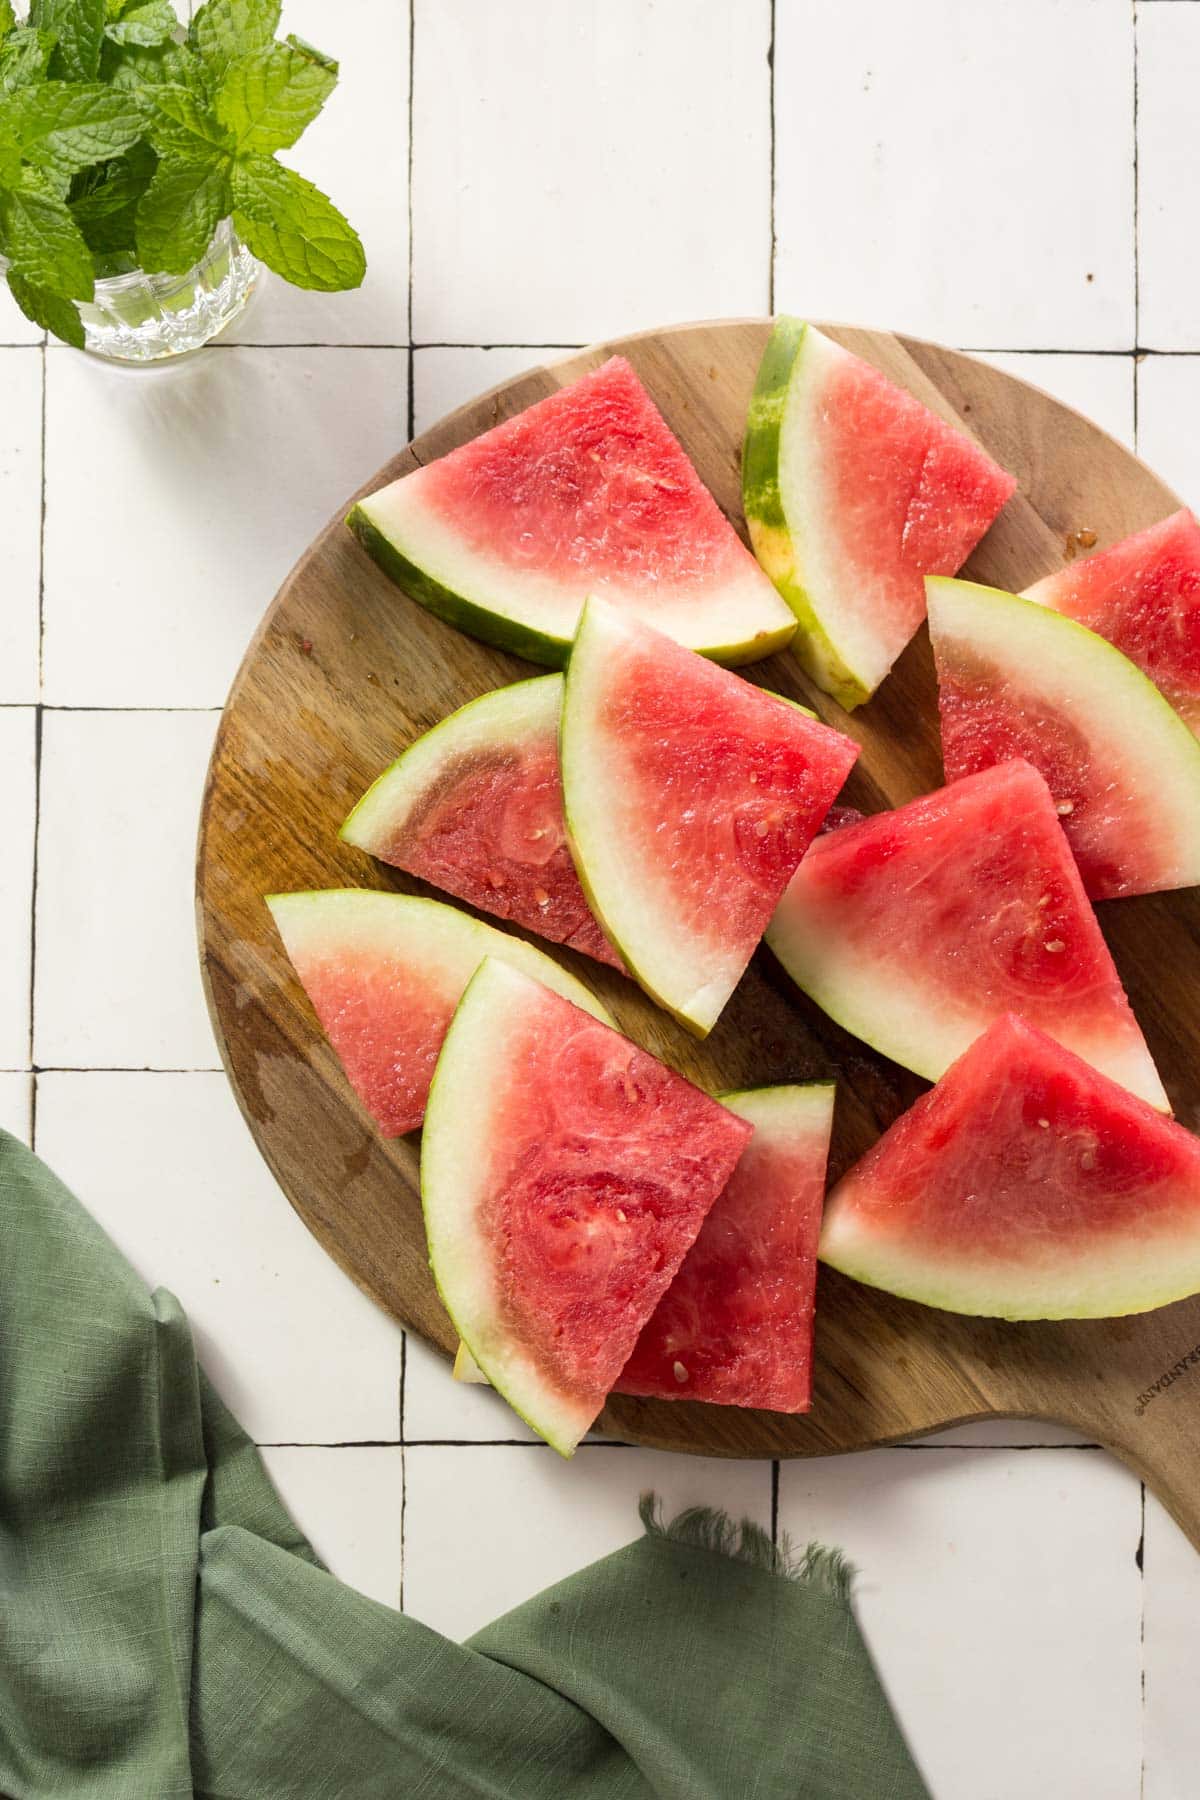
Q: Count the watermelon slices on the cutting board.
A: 11